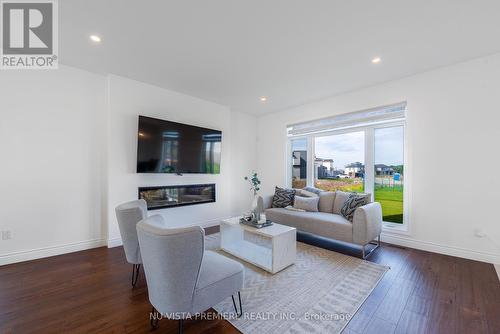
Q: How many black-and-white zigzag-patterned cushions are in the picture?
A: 2